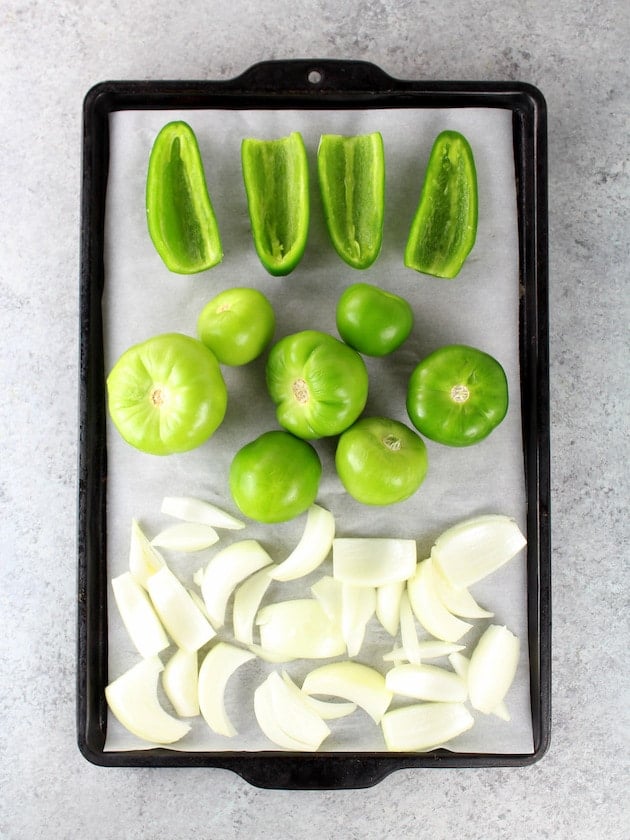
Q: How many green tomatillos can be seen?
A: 7